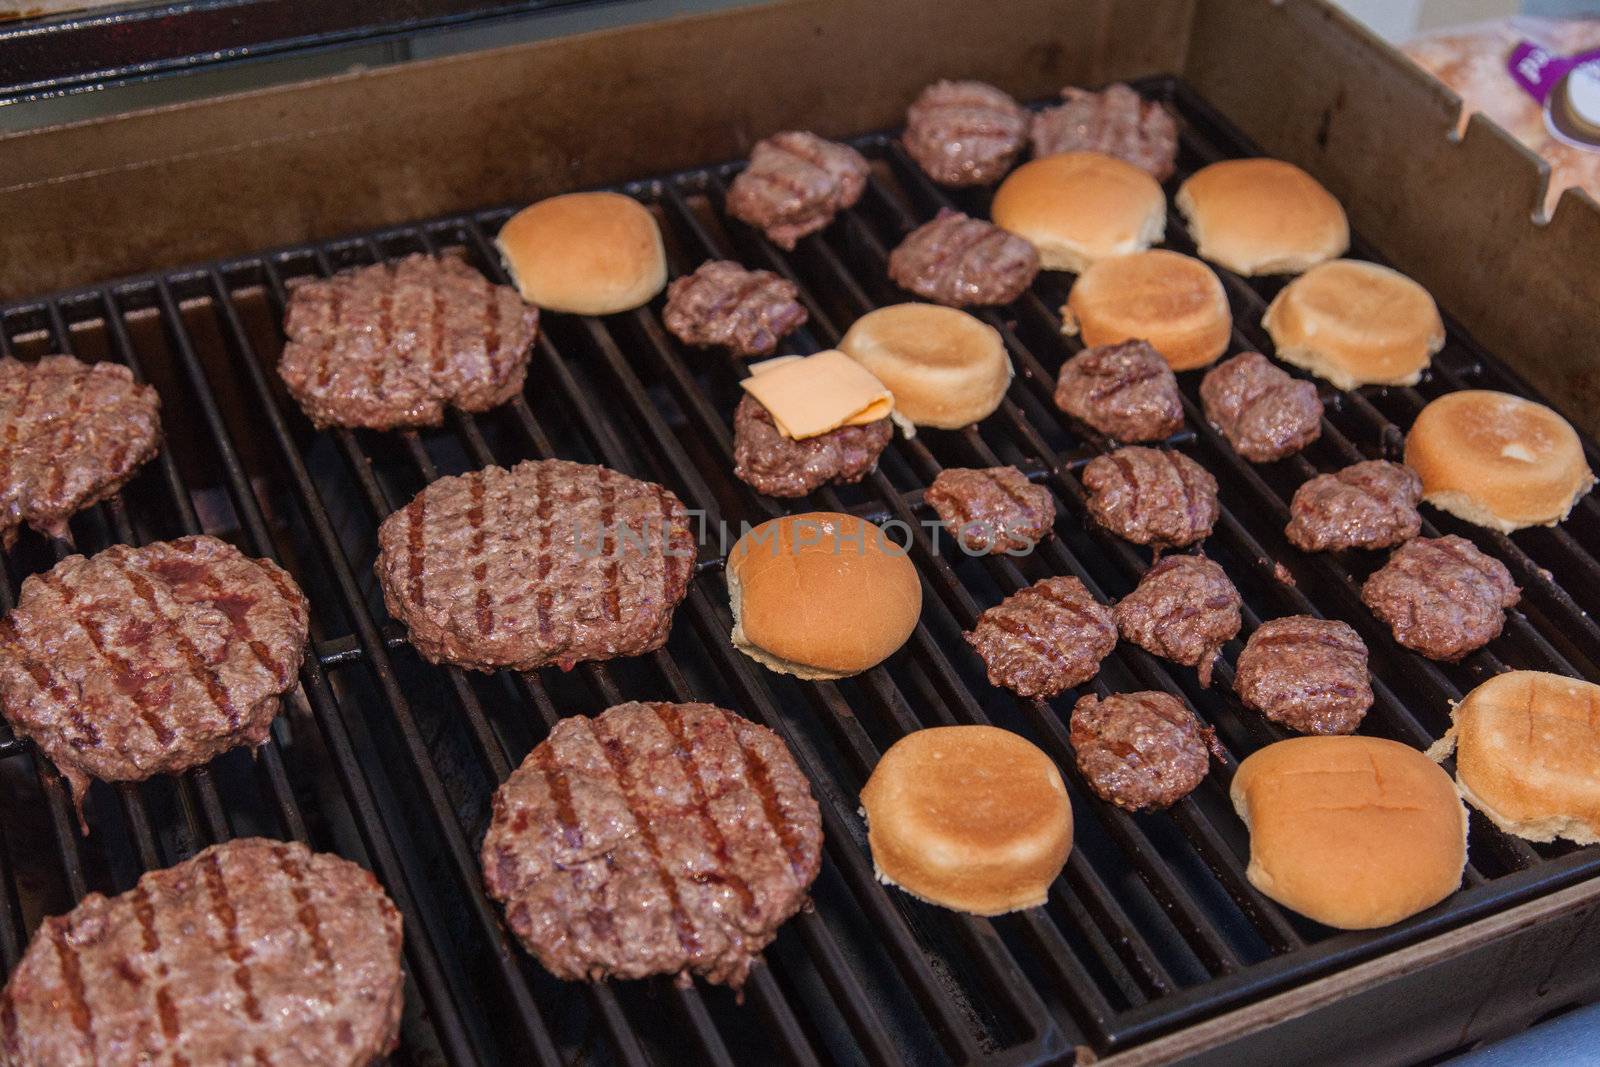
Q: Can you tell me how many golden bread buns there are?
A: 11